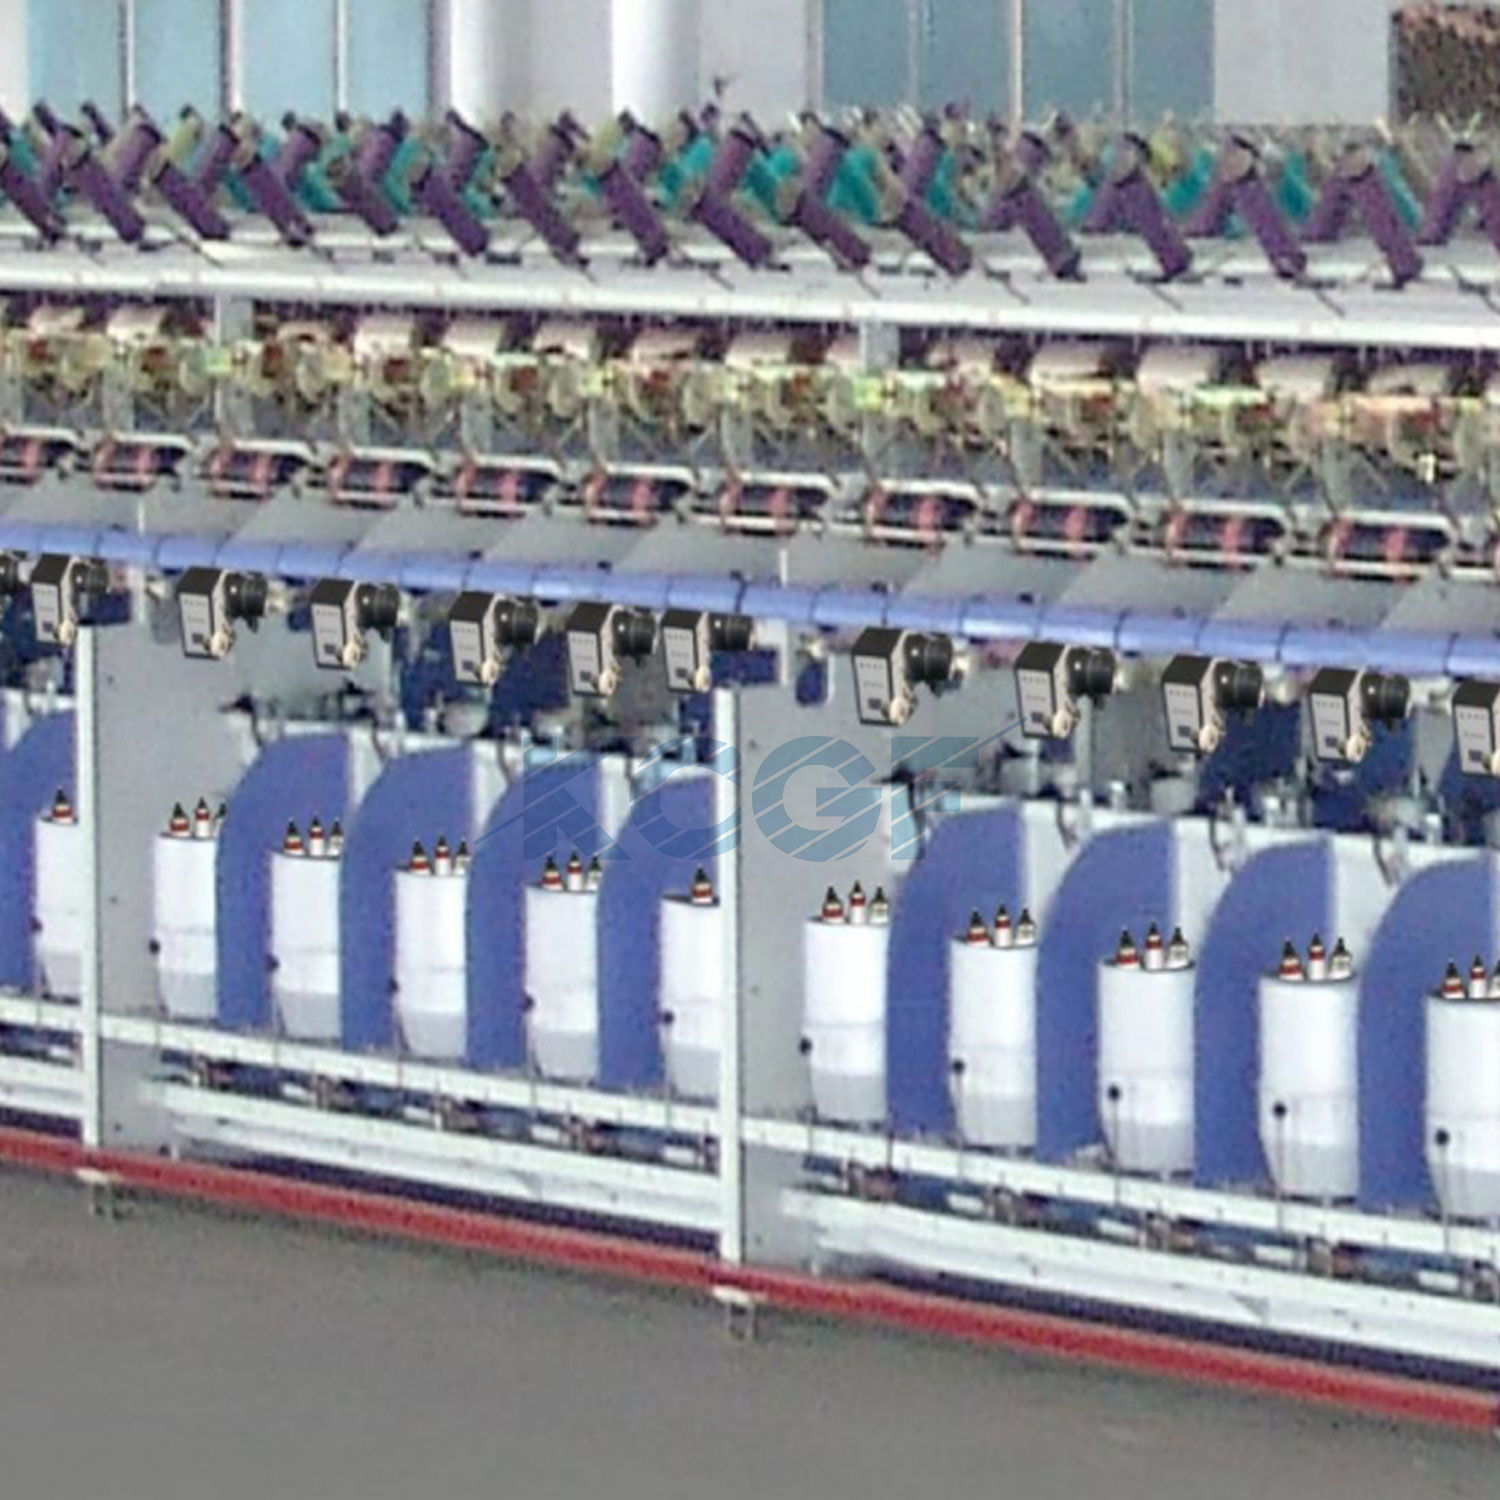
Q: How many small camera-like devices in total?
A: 12